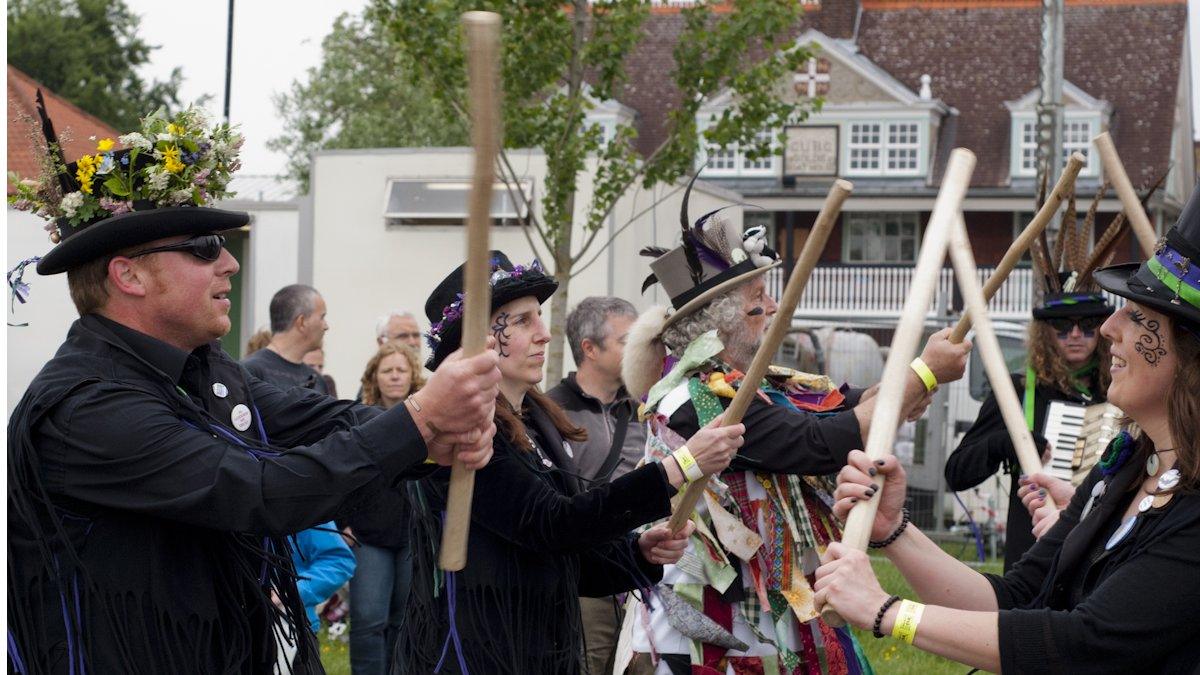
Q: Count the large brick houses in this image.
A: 1